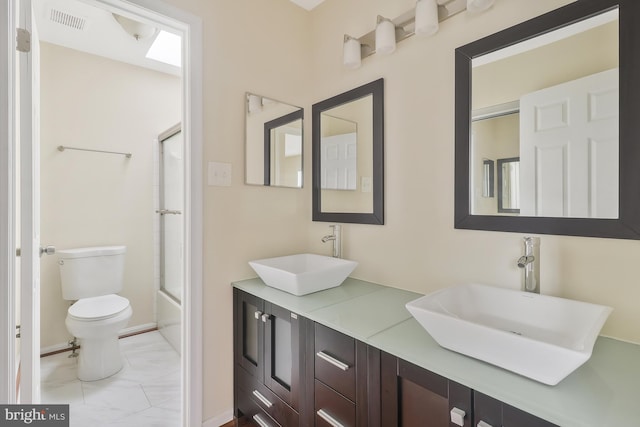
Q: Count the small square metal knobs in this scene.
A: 4